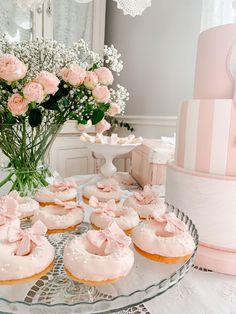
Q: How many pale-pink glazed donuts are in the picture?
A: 10